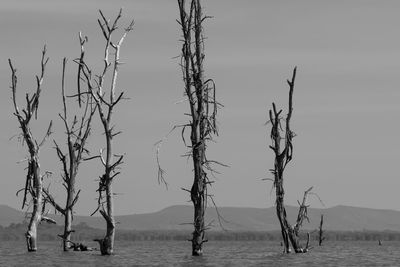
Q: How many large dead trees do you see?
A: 5